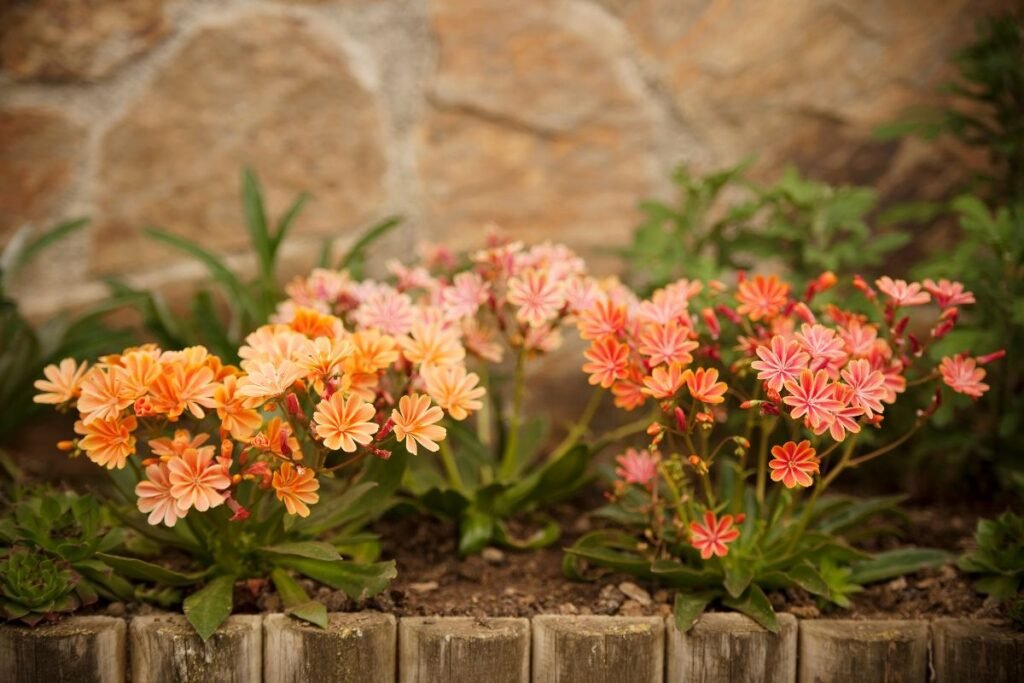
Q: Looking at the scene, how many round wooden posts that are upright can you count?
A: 8